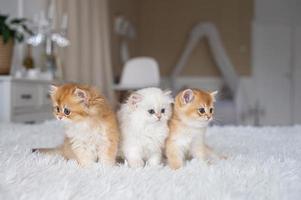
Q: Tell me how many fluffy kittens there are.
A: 3